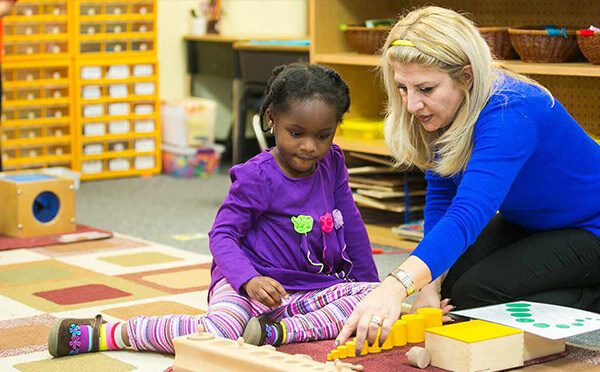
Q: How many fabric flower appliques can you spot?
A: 3